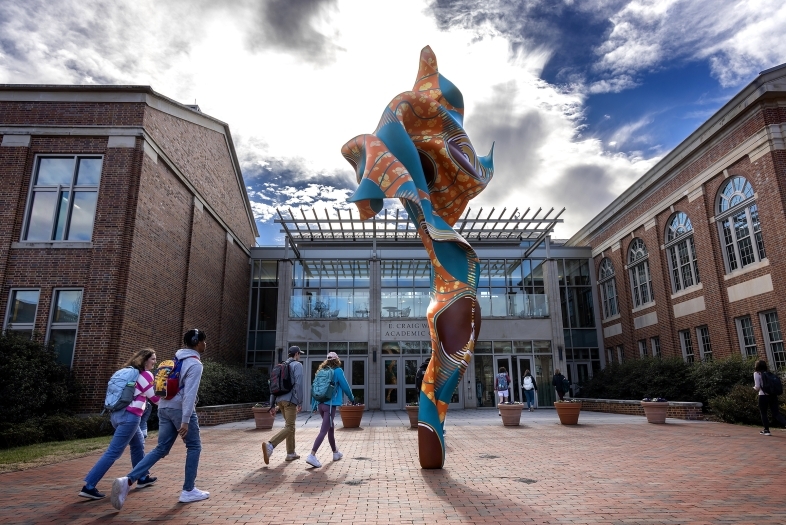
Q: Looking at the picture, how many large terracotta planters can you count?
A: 6